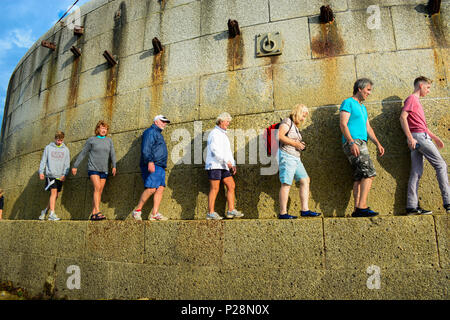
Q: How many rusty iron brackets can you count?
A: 8